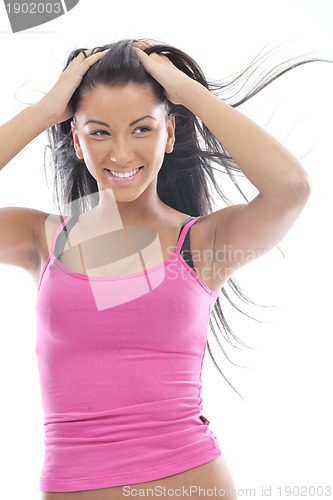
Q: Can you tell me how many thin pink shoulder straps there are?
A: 2